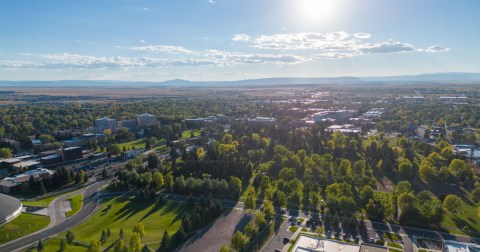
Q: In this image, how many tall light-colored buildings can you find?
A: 2